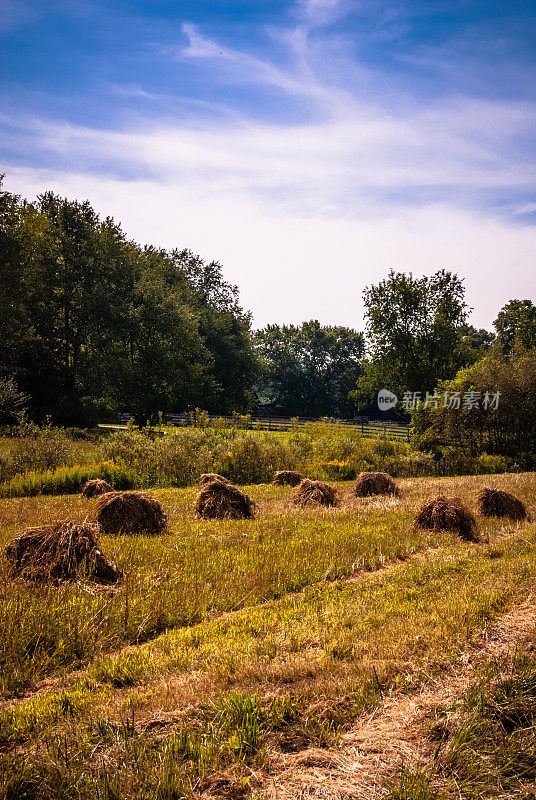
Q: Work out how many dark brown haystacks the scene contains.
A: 10